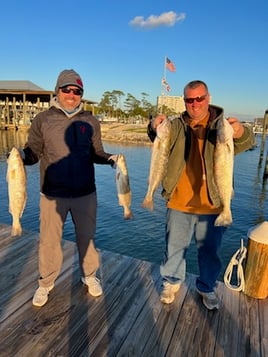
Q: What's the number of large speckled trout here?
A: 4